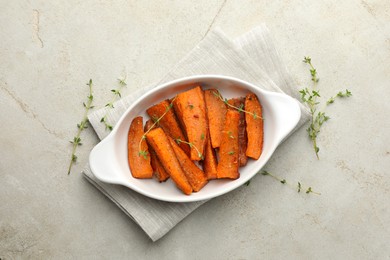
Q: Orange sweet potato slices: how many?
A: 11